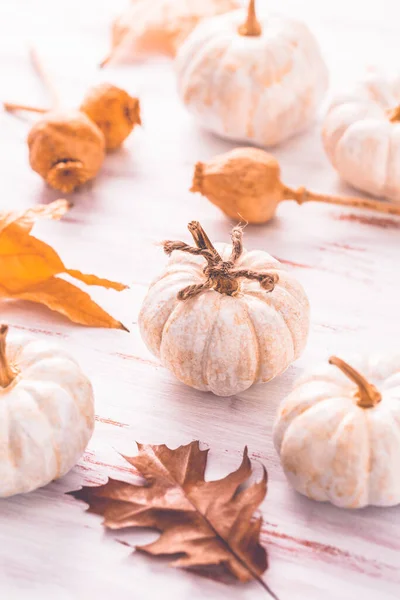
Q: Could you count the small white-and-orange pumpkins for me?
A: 5